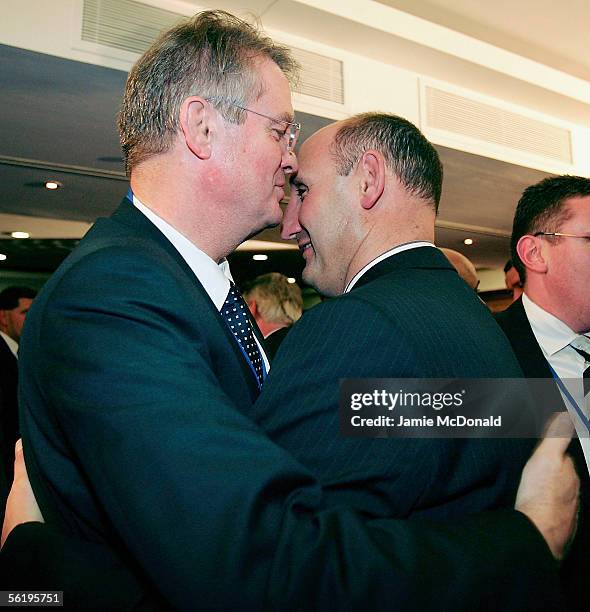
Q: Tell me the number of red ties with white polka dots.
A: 0